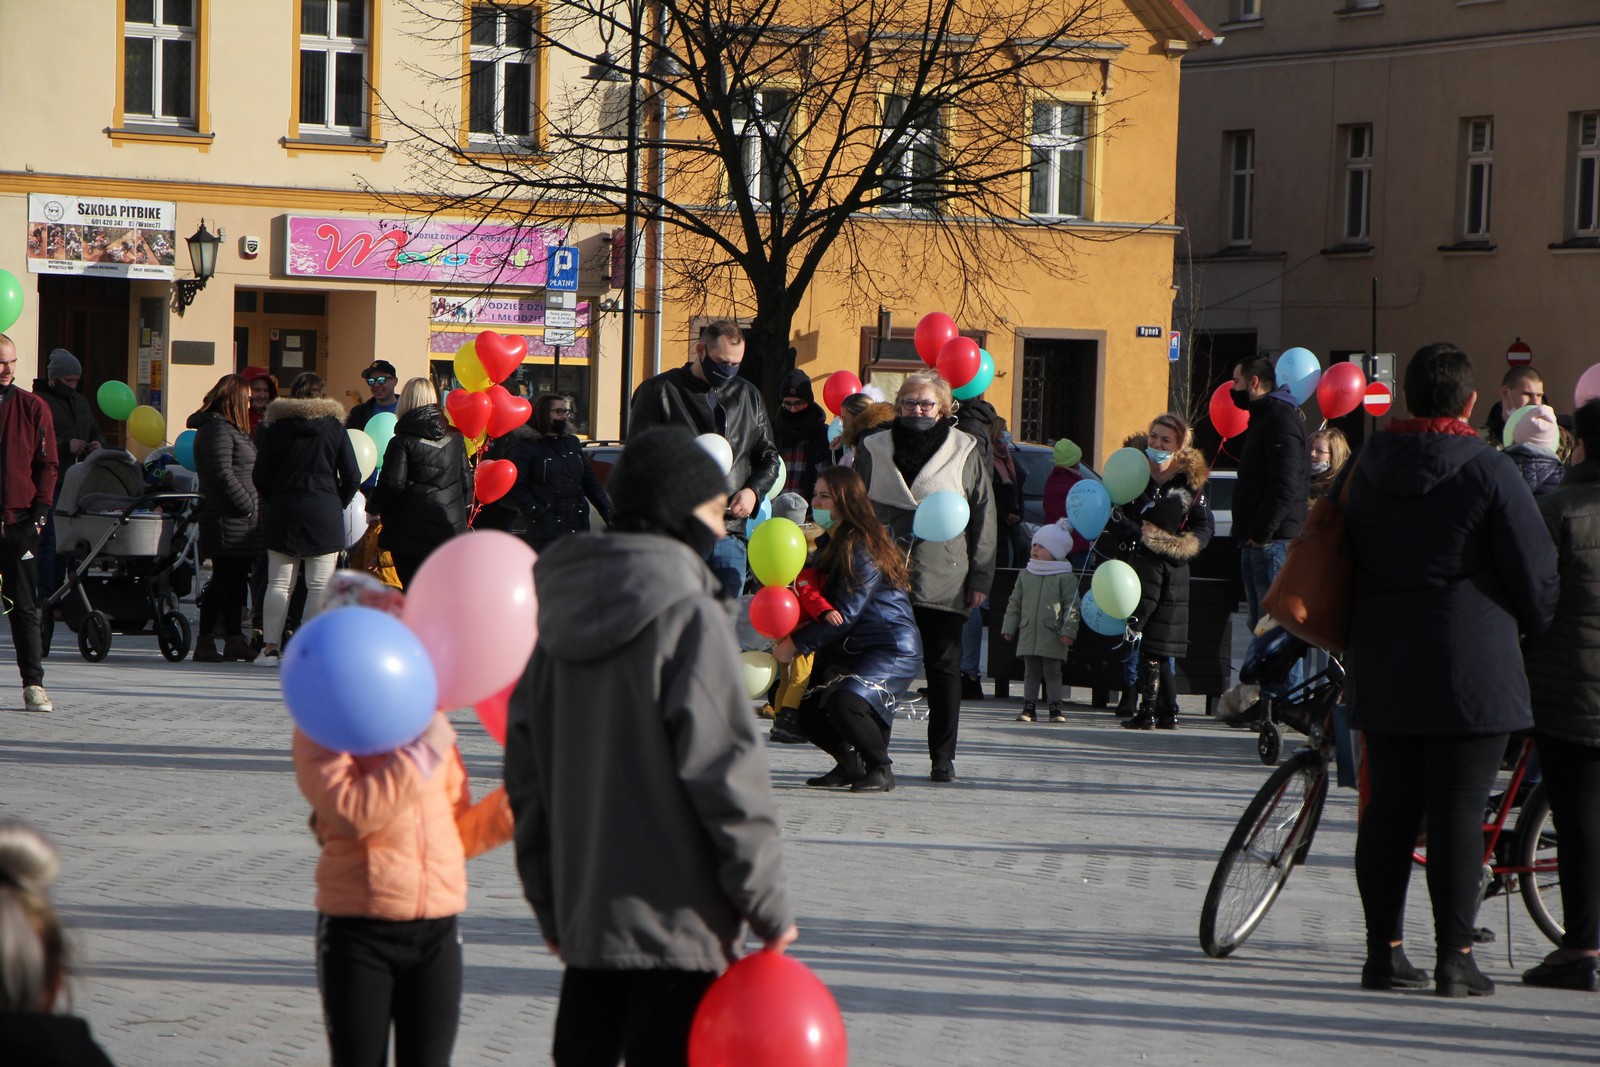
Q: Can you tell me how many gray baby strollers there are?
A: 1